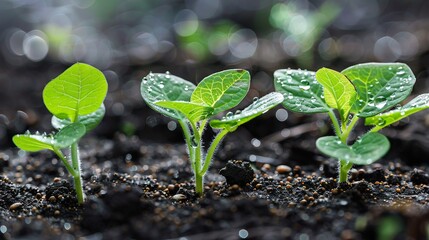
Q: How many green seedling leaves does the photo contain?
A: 12